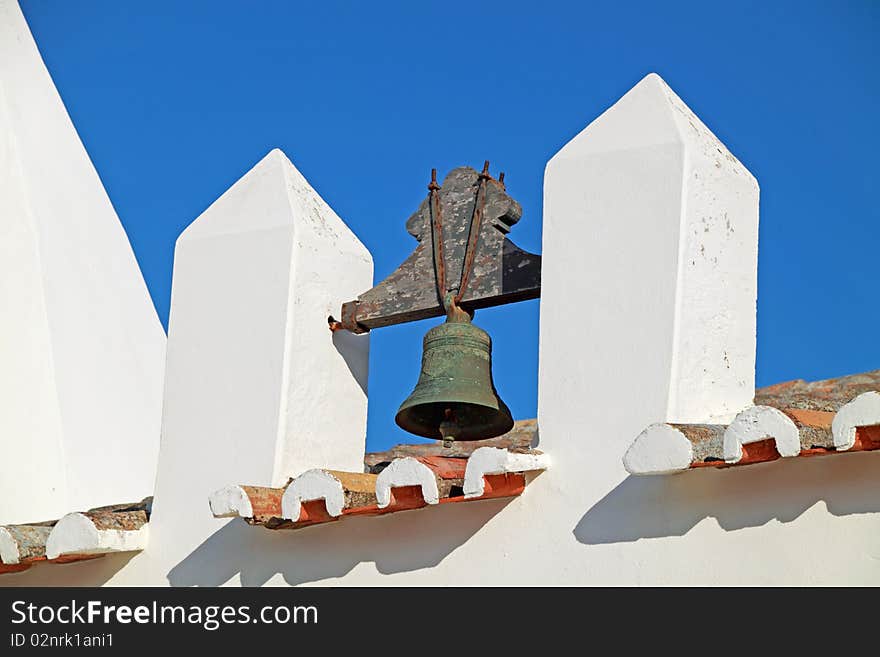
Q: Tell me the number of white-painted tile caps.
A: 9